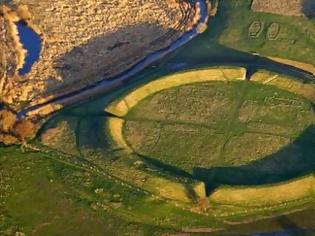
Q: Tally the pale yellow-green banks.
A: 4